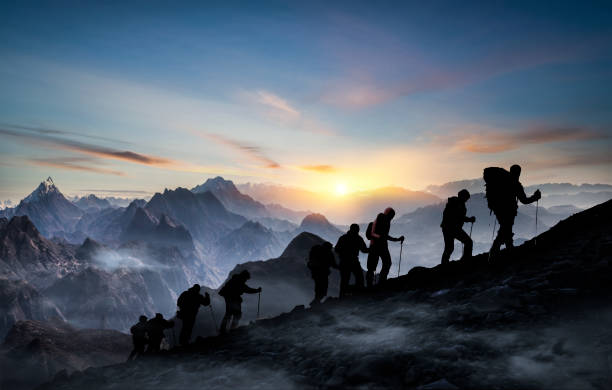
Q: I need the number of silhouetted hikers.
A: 9